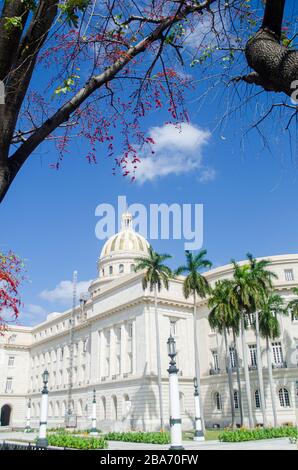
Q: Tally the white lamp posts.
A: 5